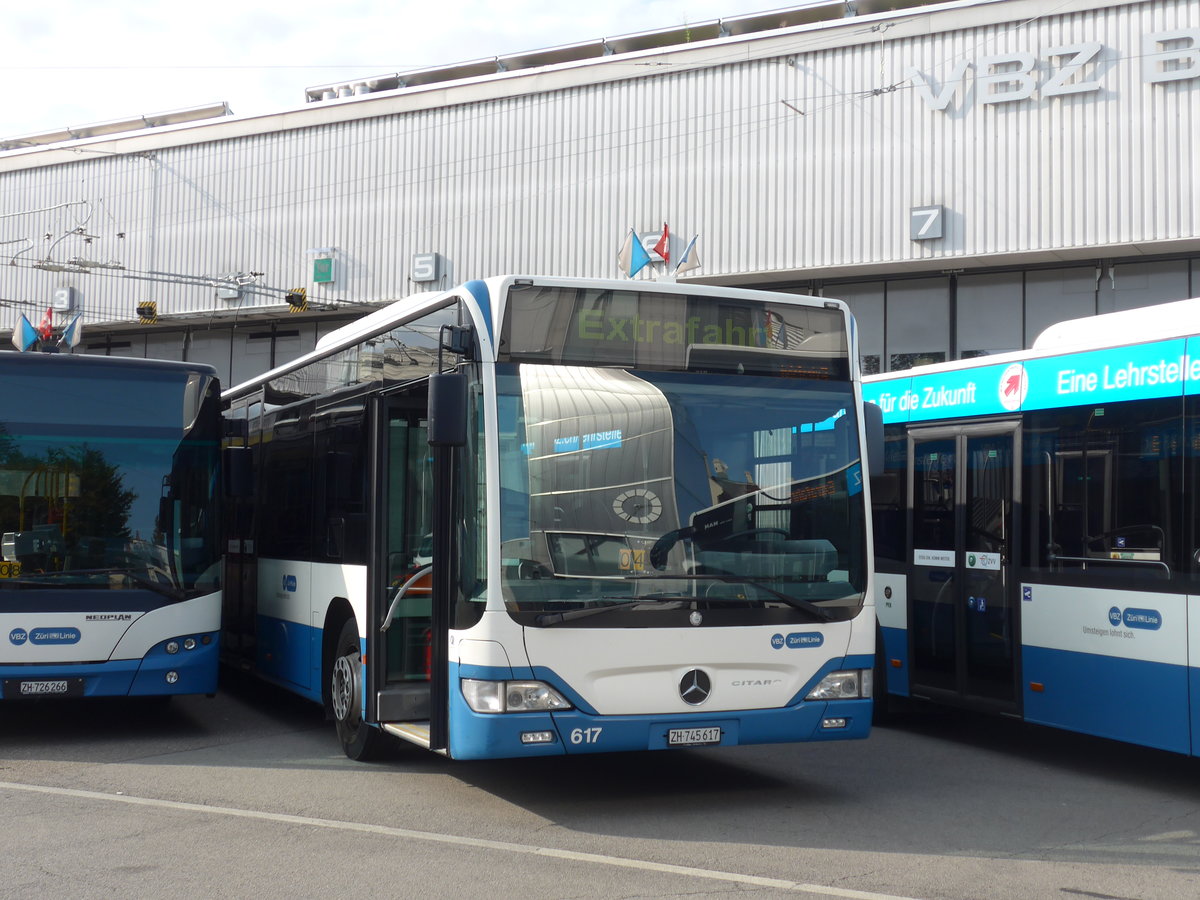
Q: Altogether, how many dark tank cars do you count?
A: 0